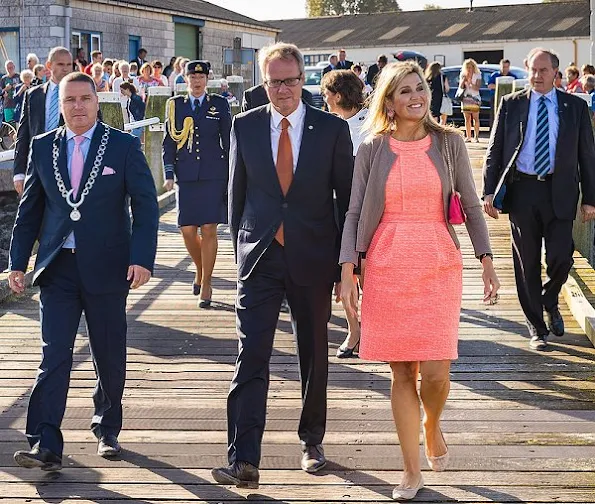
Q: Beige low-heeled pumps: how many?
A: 2